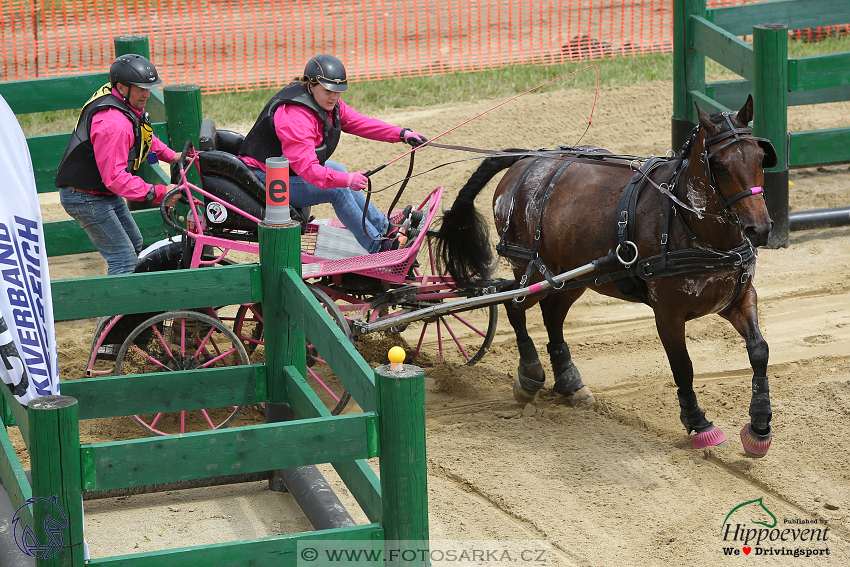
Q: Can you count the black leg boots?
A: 4